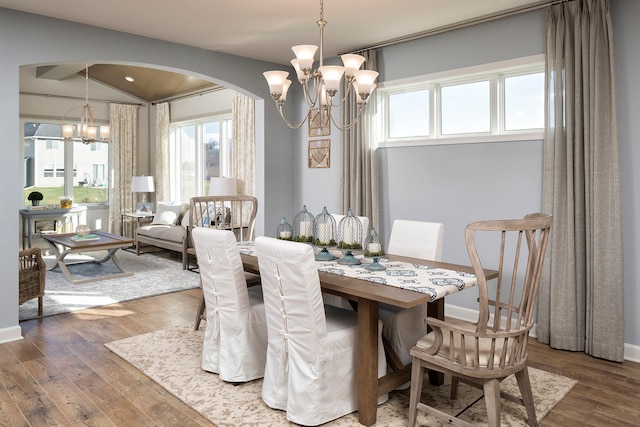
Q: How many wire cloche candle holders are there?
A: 5